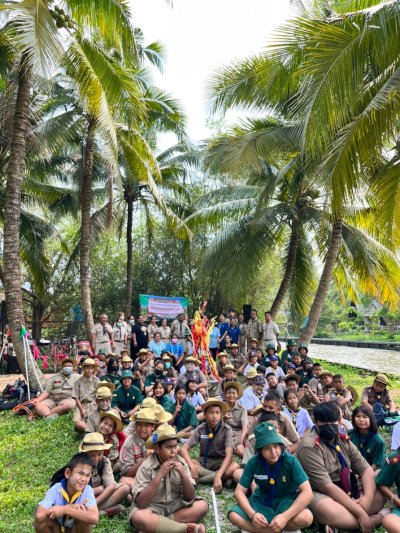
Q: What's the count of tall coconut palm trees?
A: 5